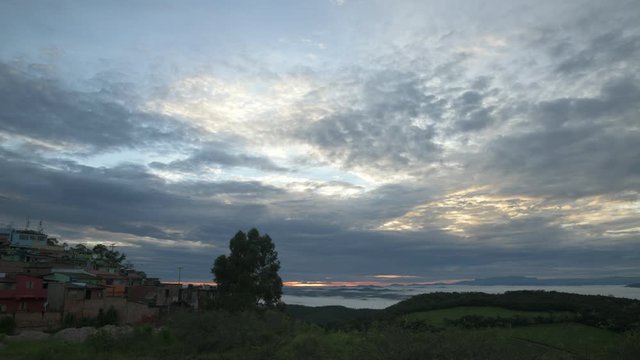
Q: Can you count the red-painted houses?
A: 1